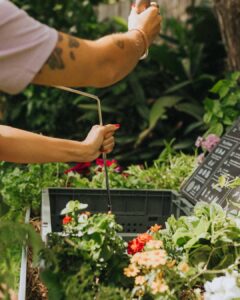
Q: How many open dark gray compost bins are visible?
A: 1